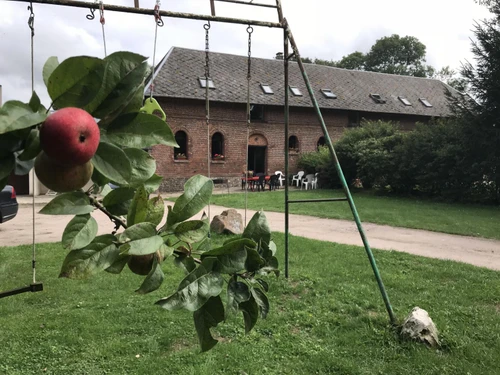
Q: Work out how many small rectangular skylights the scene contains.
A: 7